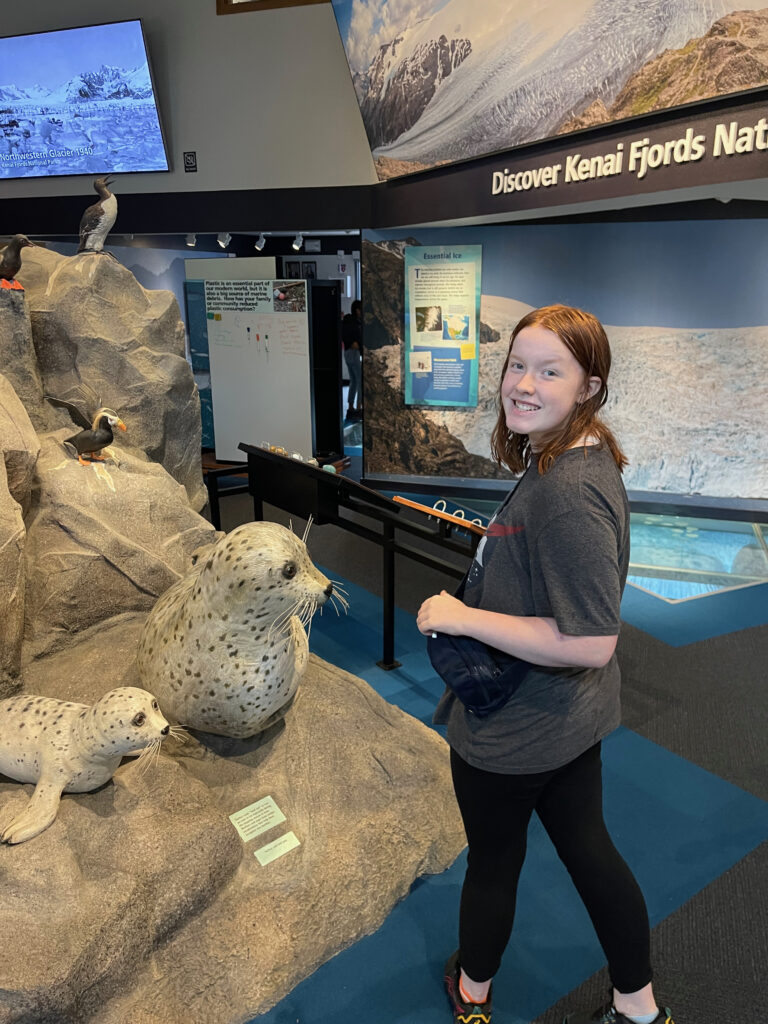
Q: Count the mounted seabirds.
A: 3